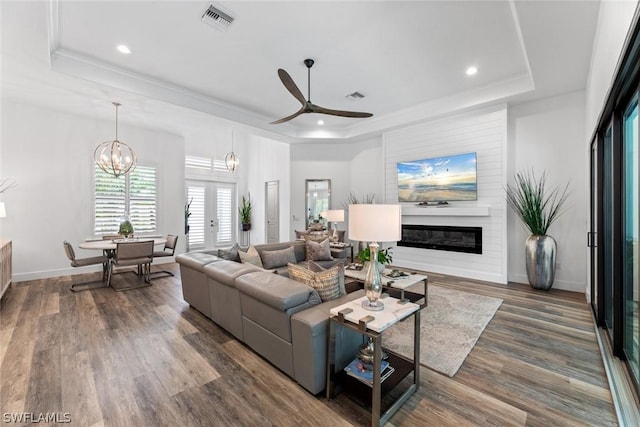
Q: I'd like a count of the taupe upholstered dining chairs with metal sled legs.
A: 4